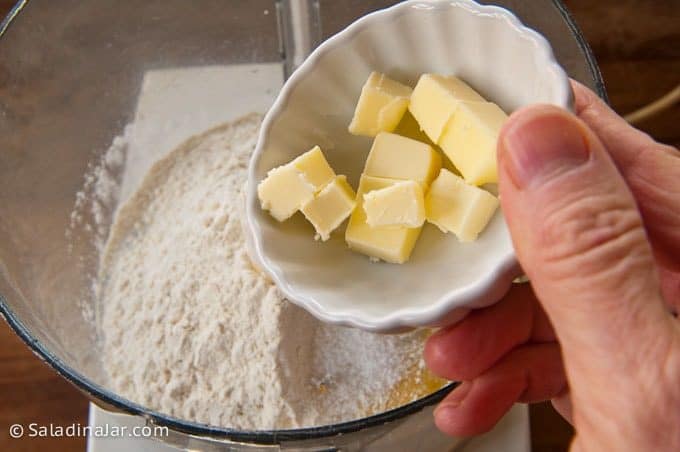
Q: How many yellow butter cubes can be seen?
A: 9